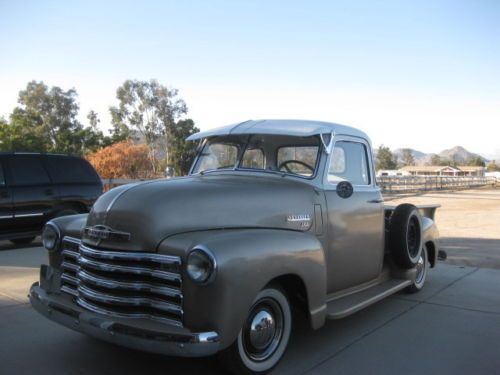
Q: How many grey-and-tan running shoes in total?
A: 0